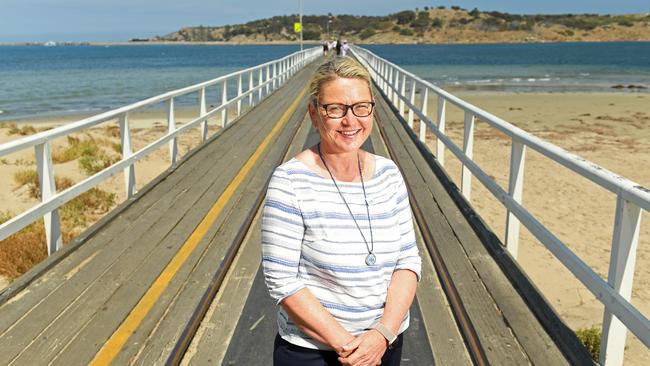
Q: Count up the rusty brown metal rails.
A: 2